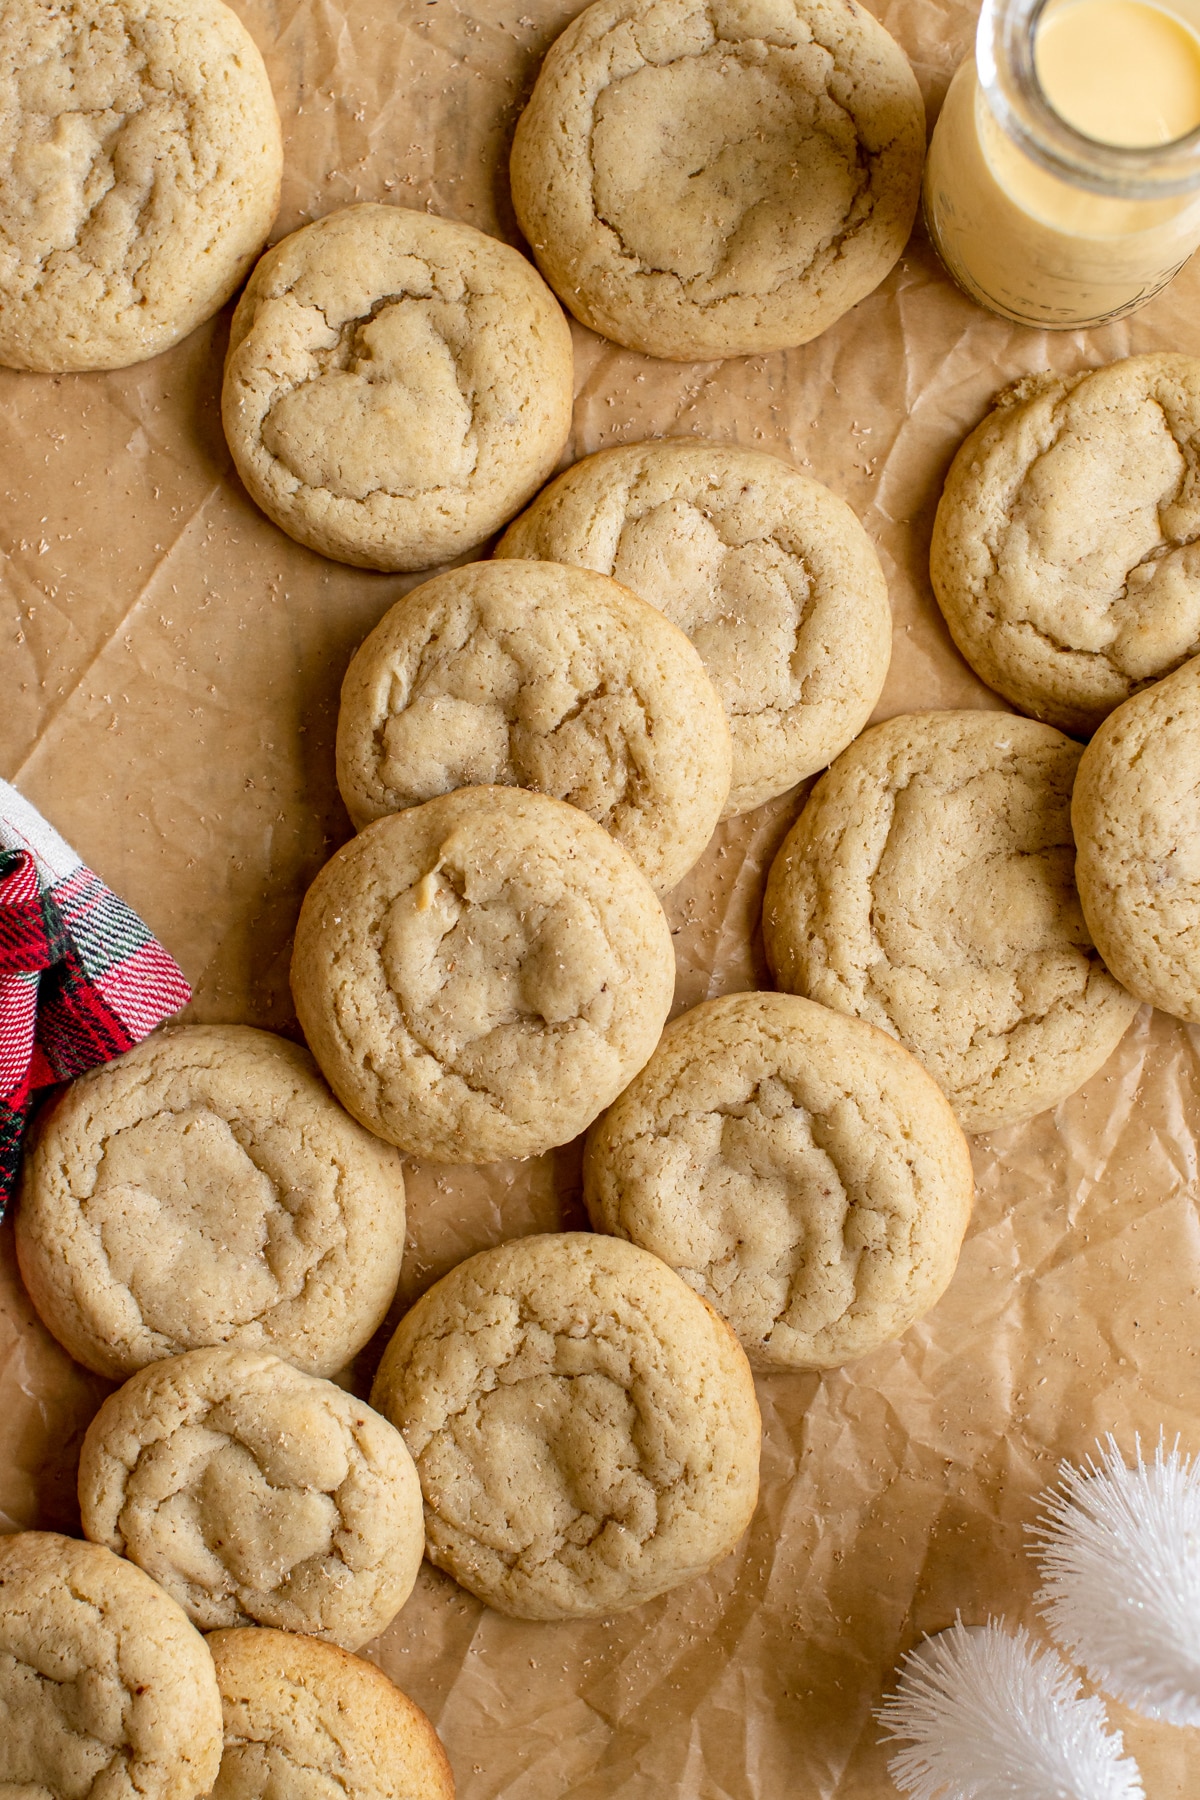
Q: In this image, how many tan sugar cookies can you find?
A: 15